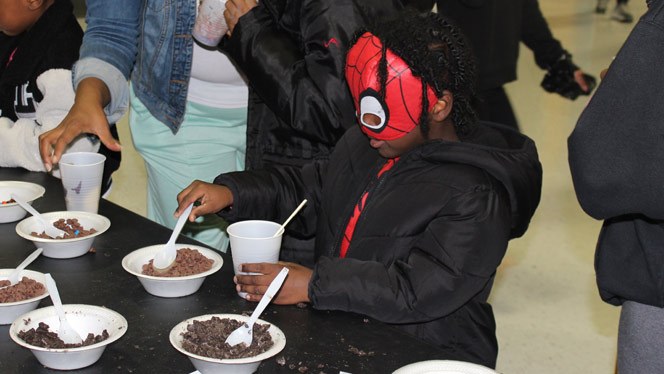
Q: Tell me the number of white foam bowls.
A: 7